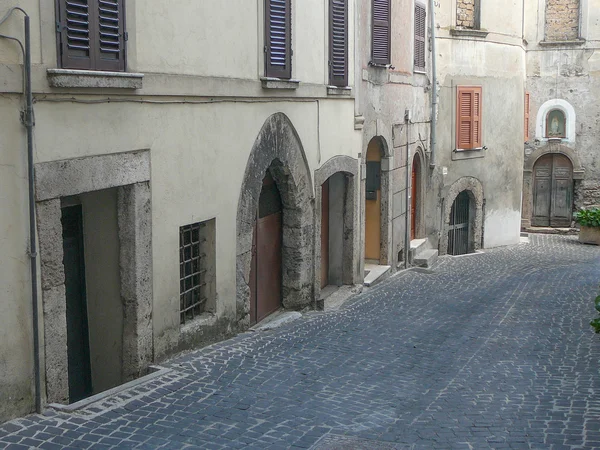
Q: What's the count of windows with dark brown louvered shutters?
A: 5